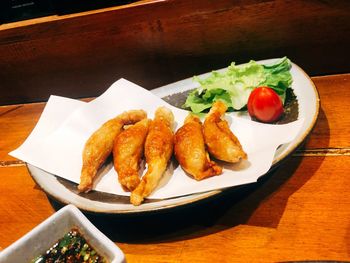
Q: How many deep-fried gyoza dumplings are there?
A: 5